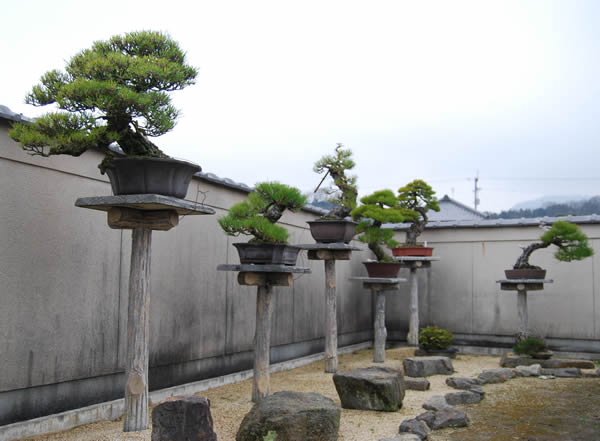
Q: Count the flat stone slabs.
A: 6